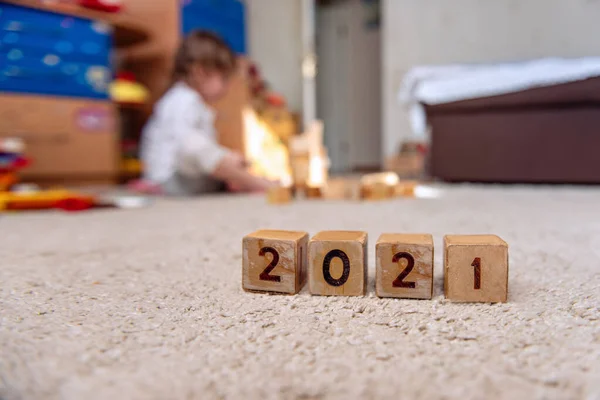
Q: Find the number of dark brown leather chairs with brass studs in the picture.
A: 0